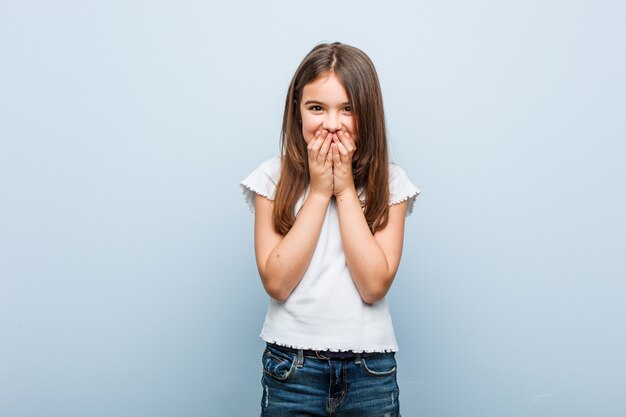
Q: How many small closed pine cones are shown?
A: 0